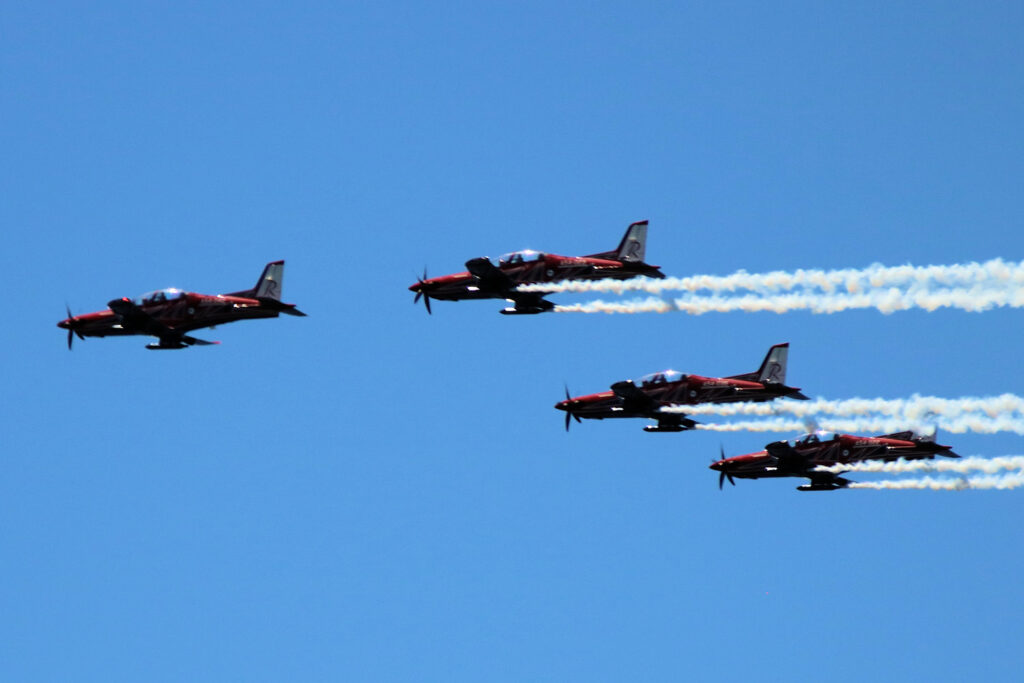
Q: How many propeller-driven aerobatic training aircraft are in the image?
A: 4